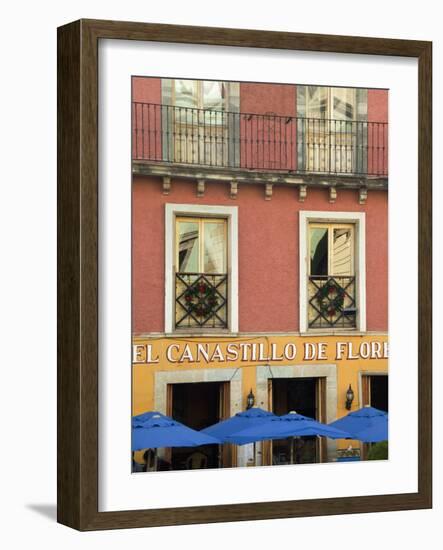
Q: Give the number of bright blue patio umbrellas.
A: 4